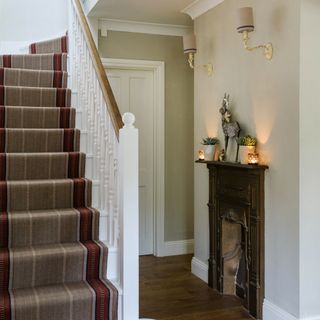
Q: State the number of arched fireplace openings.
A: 1